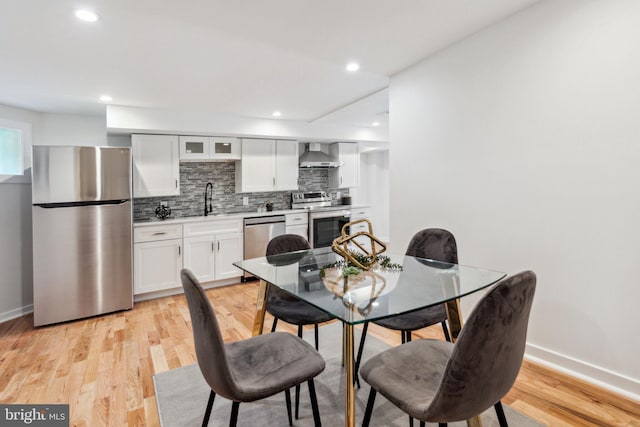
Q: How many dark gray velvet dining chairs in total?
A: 4